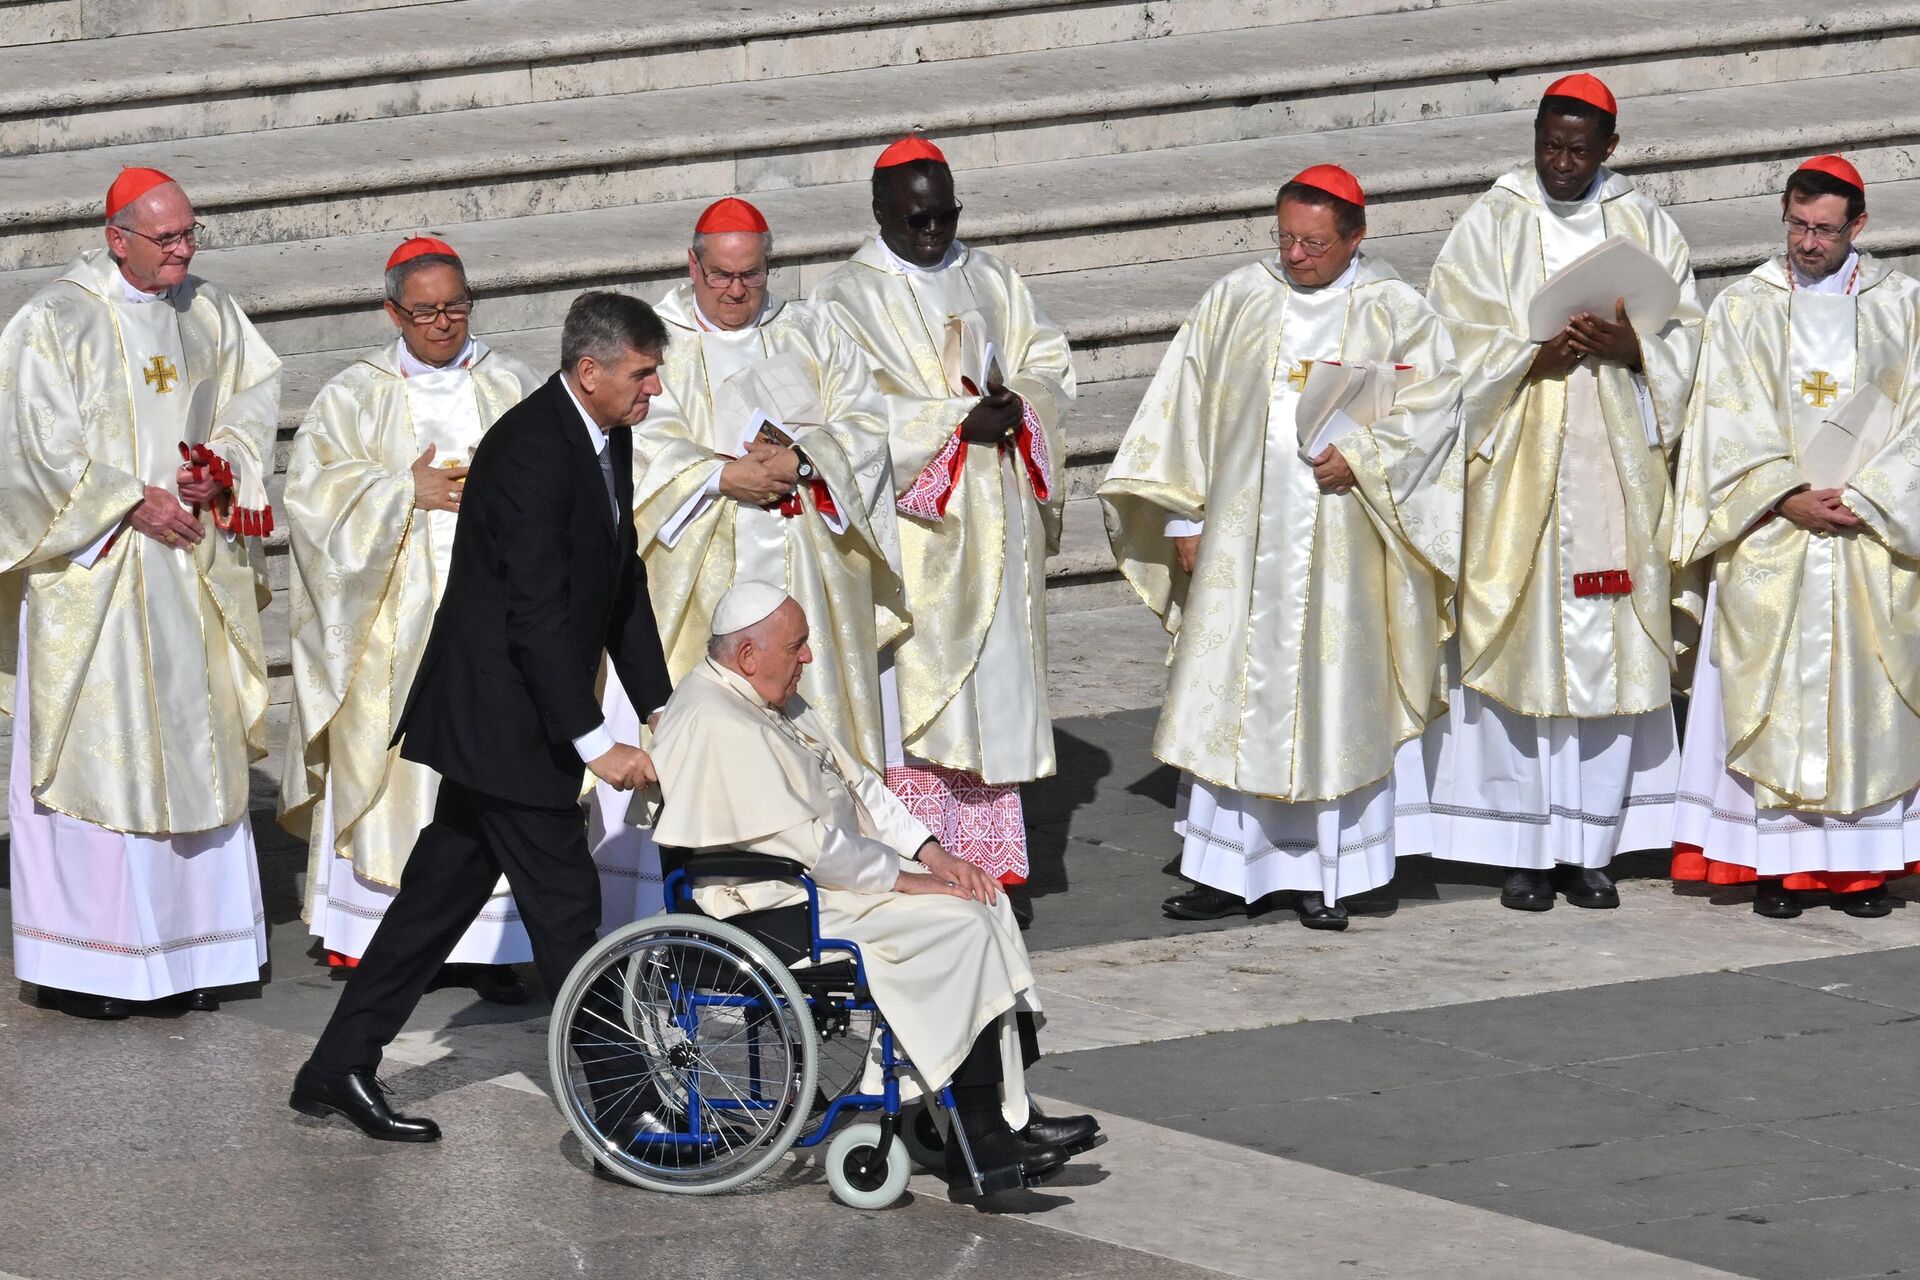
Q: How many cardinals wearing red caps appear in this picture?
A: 7